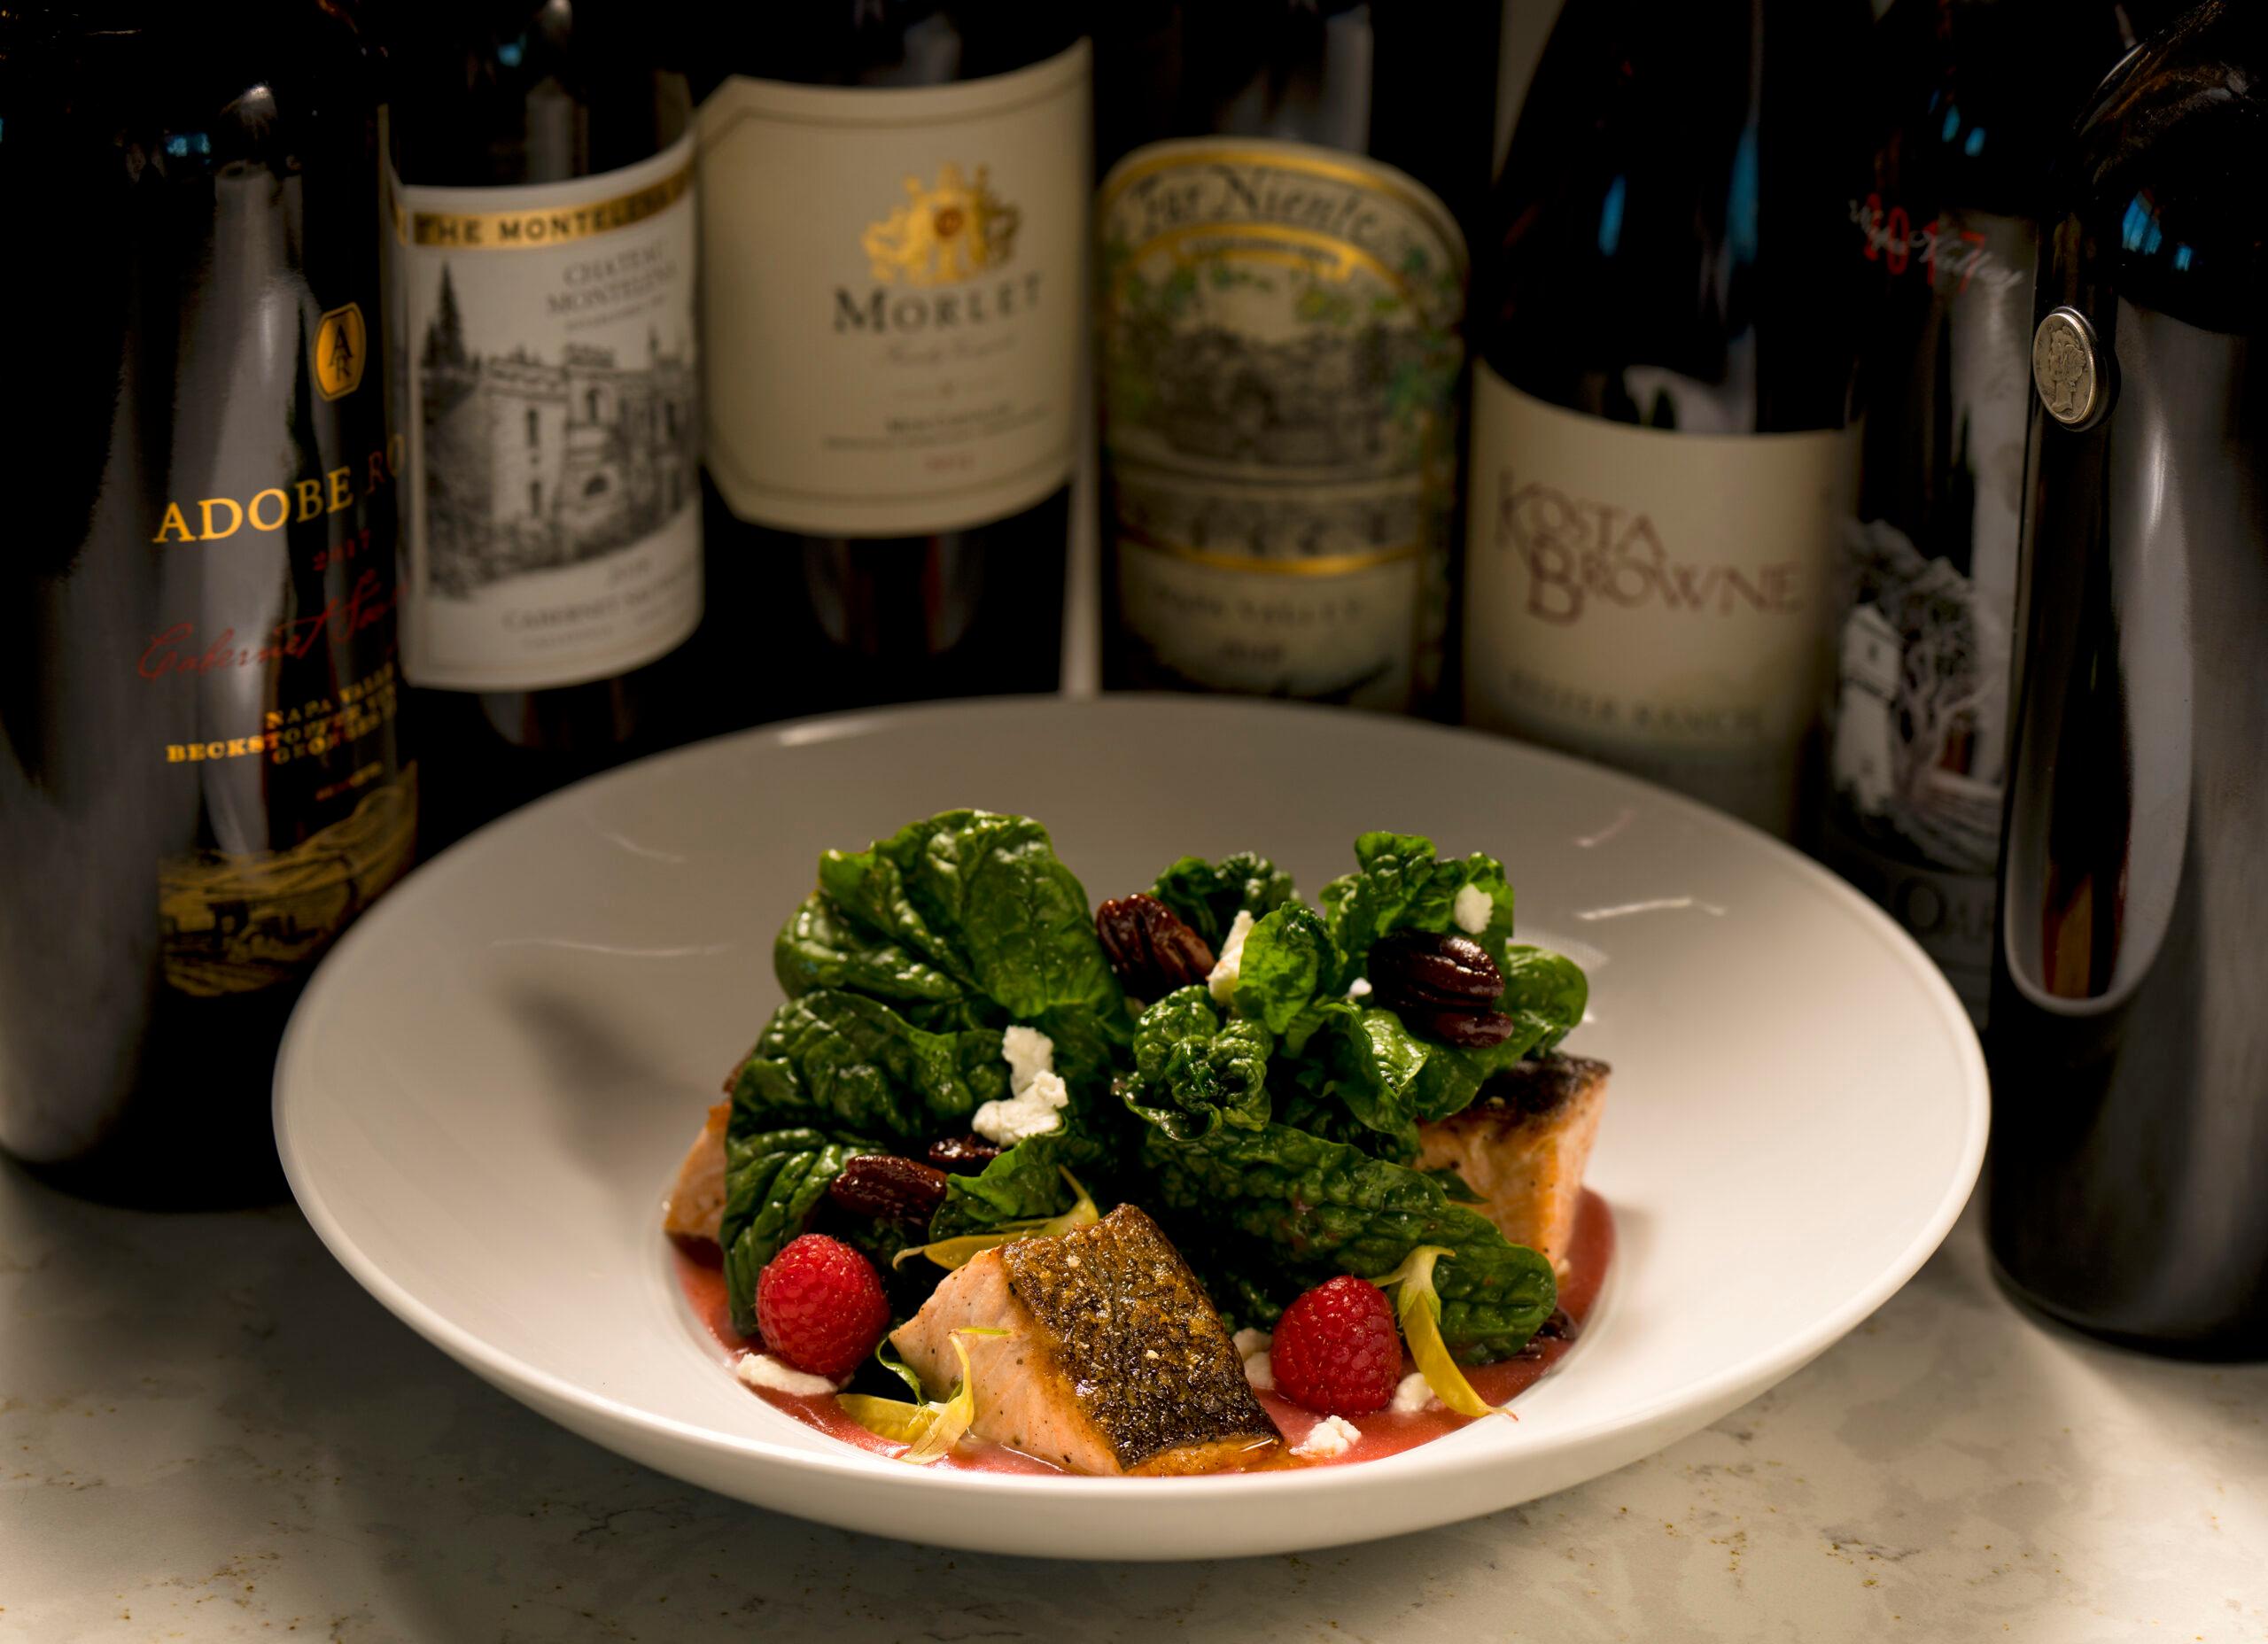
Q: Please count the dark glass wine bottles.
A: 7